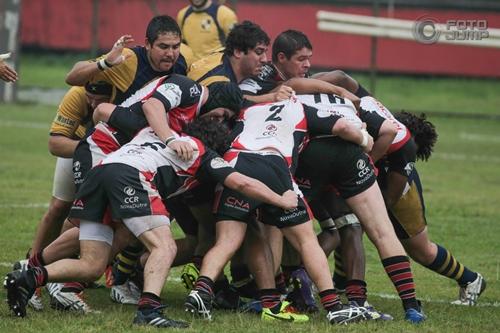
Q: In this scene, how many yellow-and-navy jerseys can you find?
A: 4